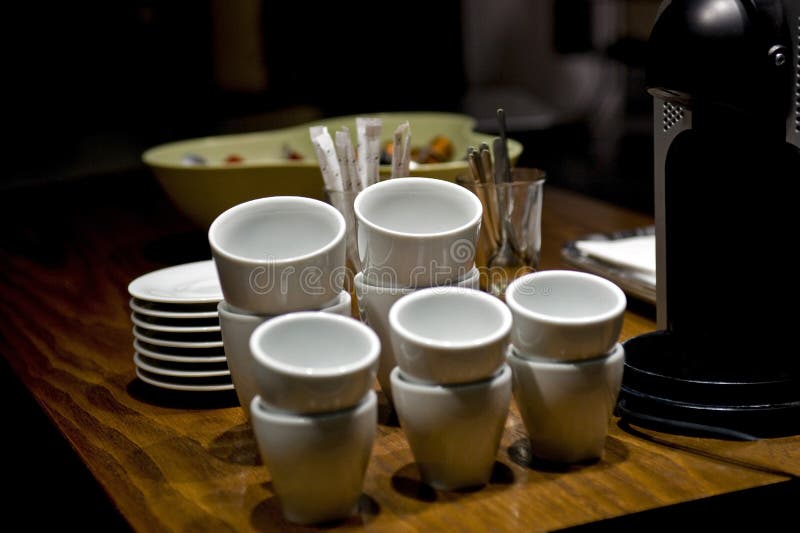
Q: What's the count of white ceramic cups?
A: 10